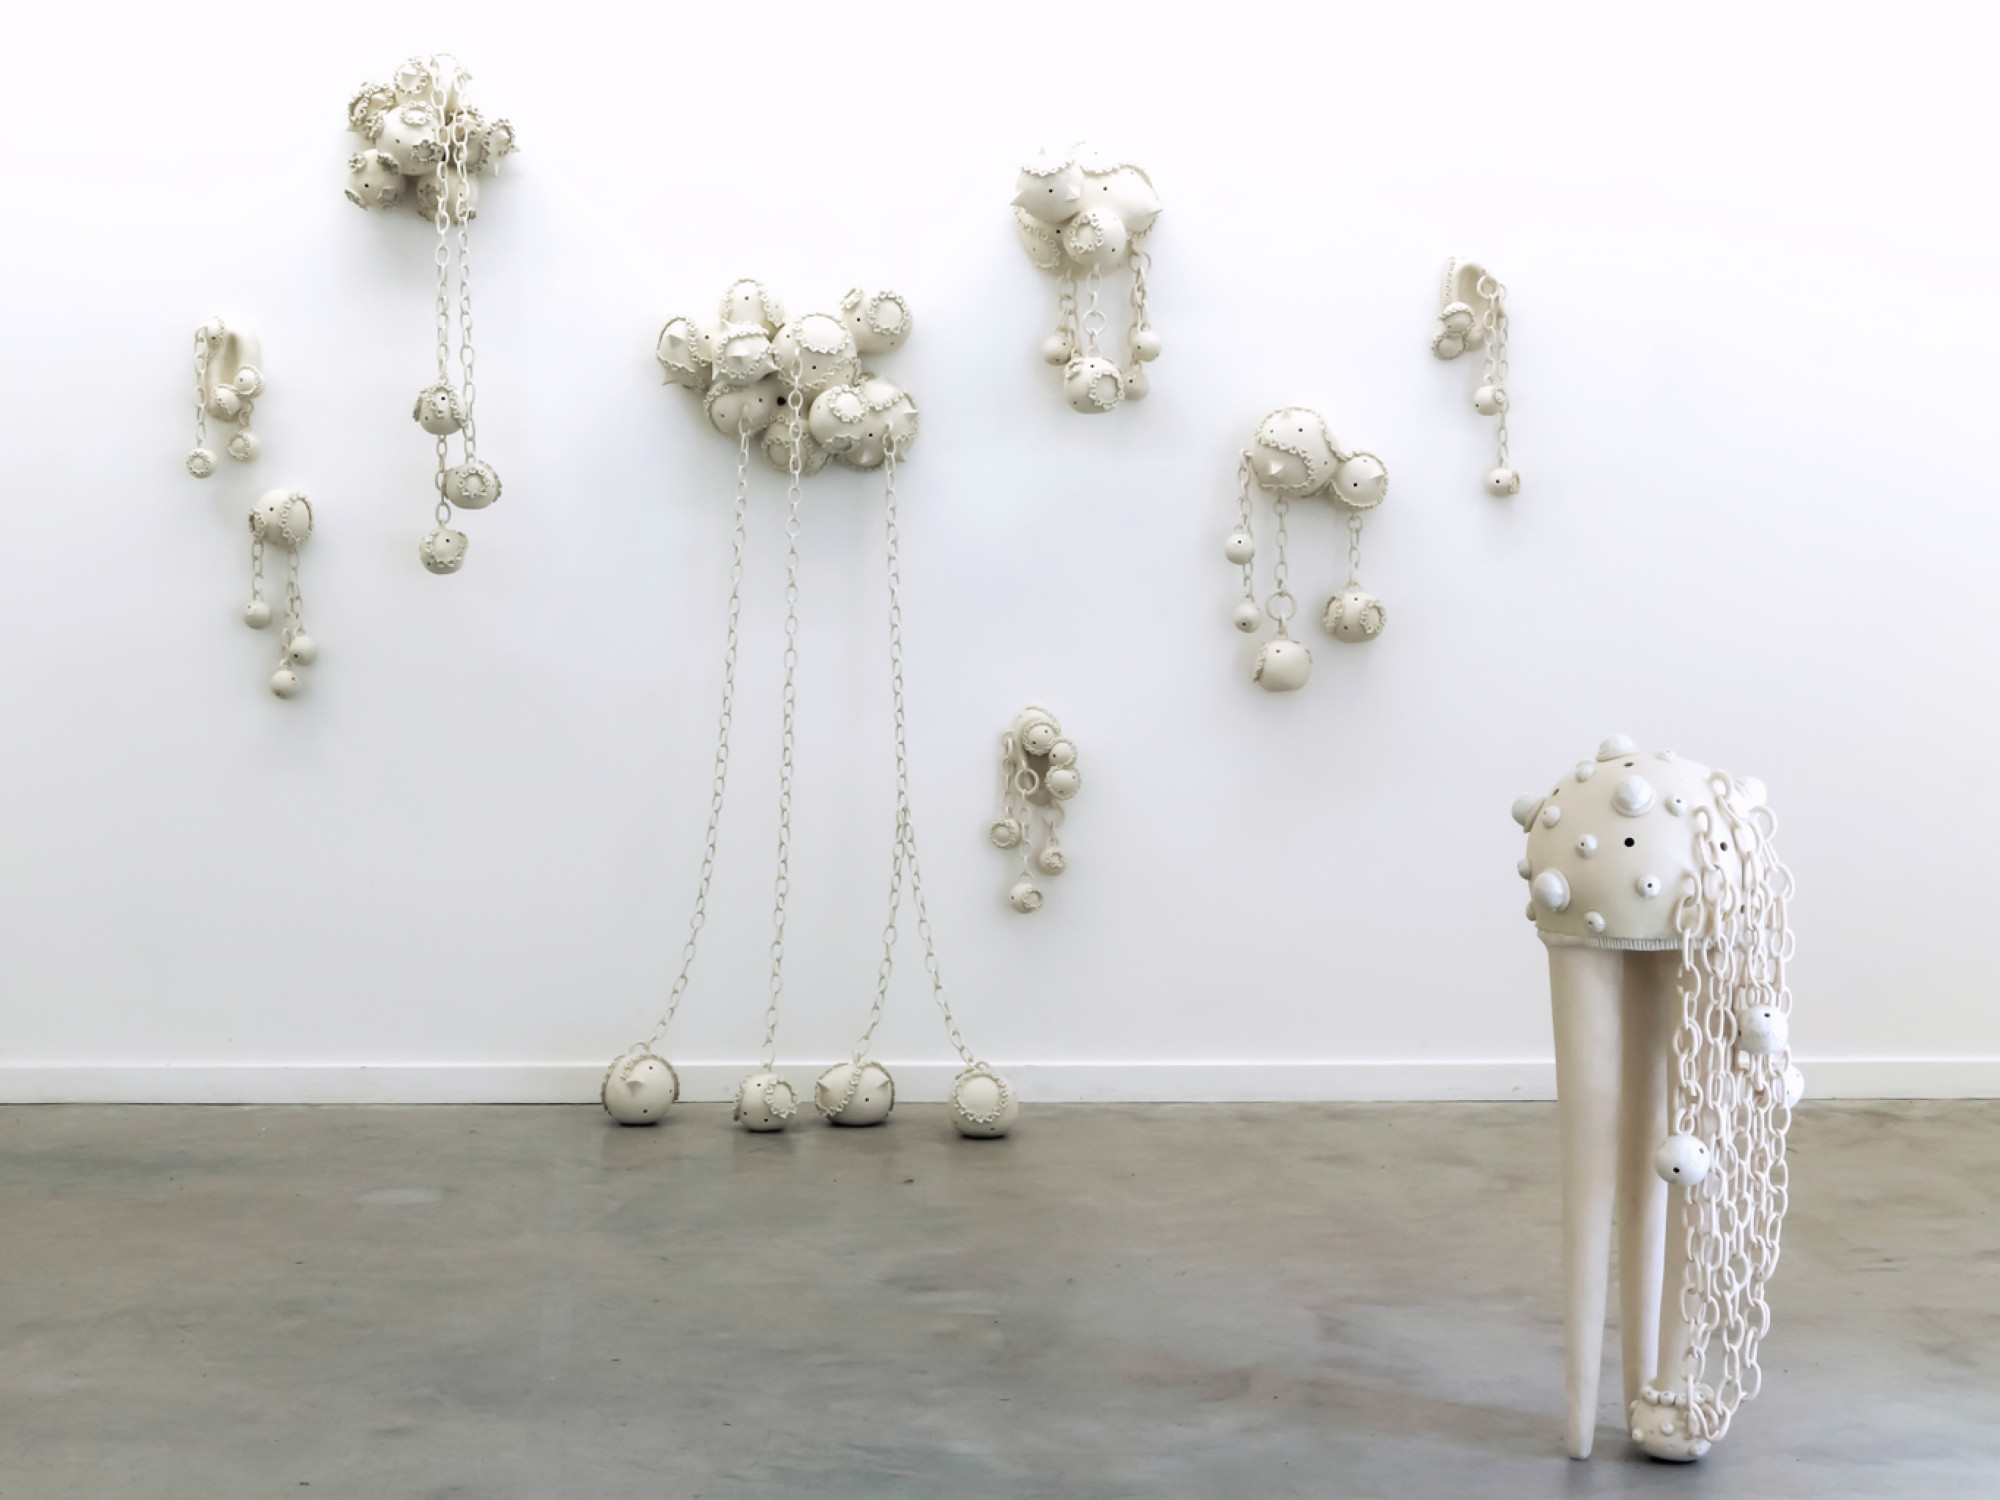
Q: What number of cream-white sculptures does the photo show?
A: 9